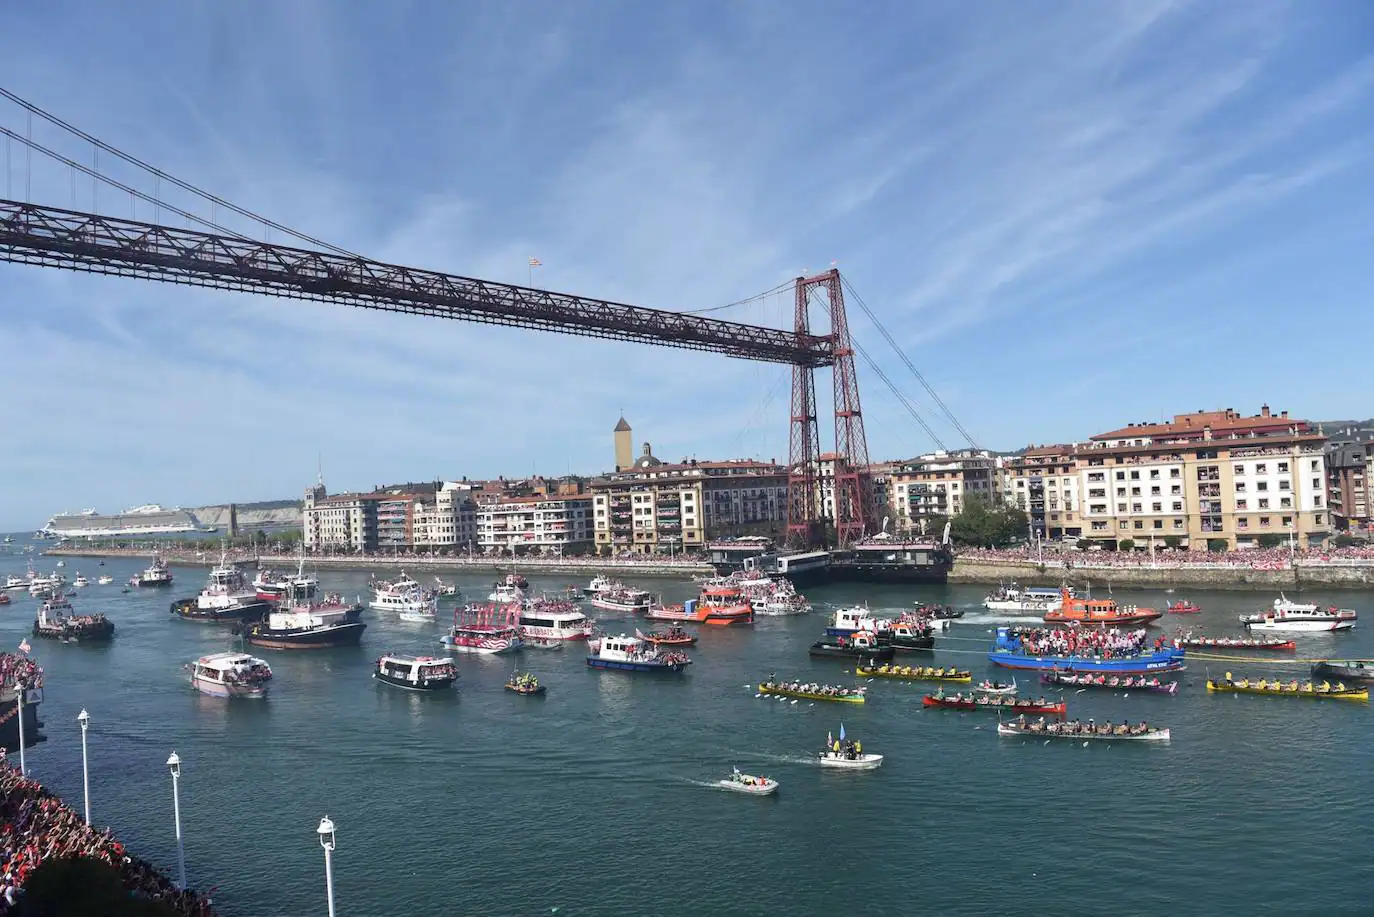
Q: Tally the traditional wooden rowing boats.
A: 7